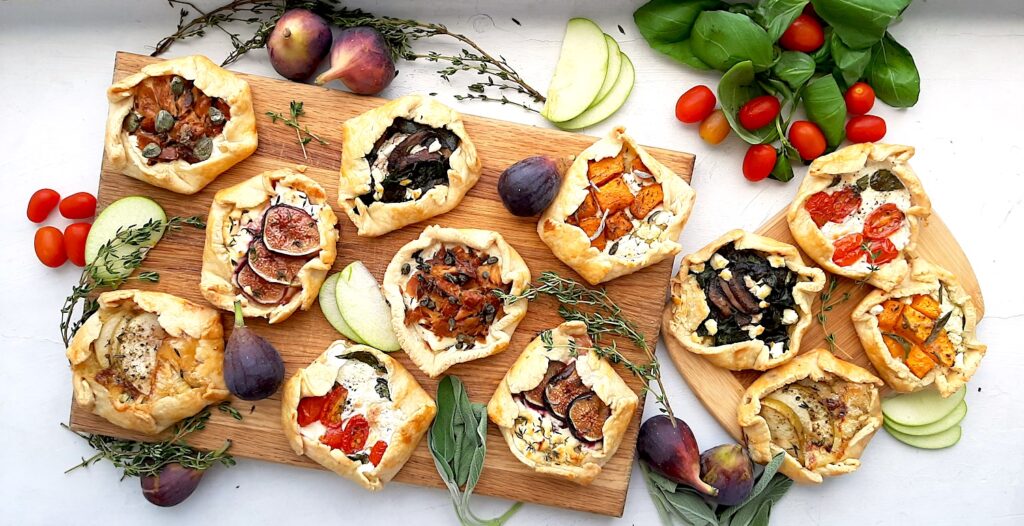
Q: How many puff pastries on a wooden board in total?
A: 12